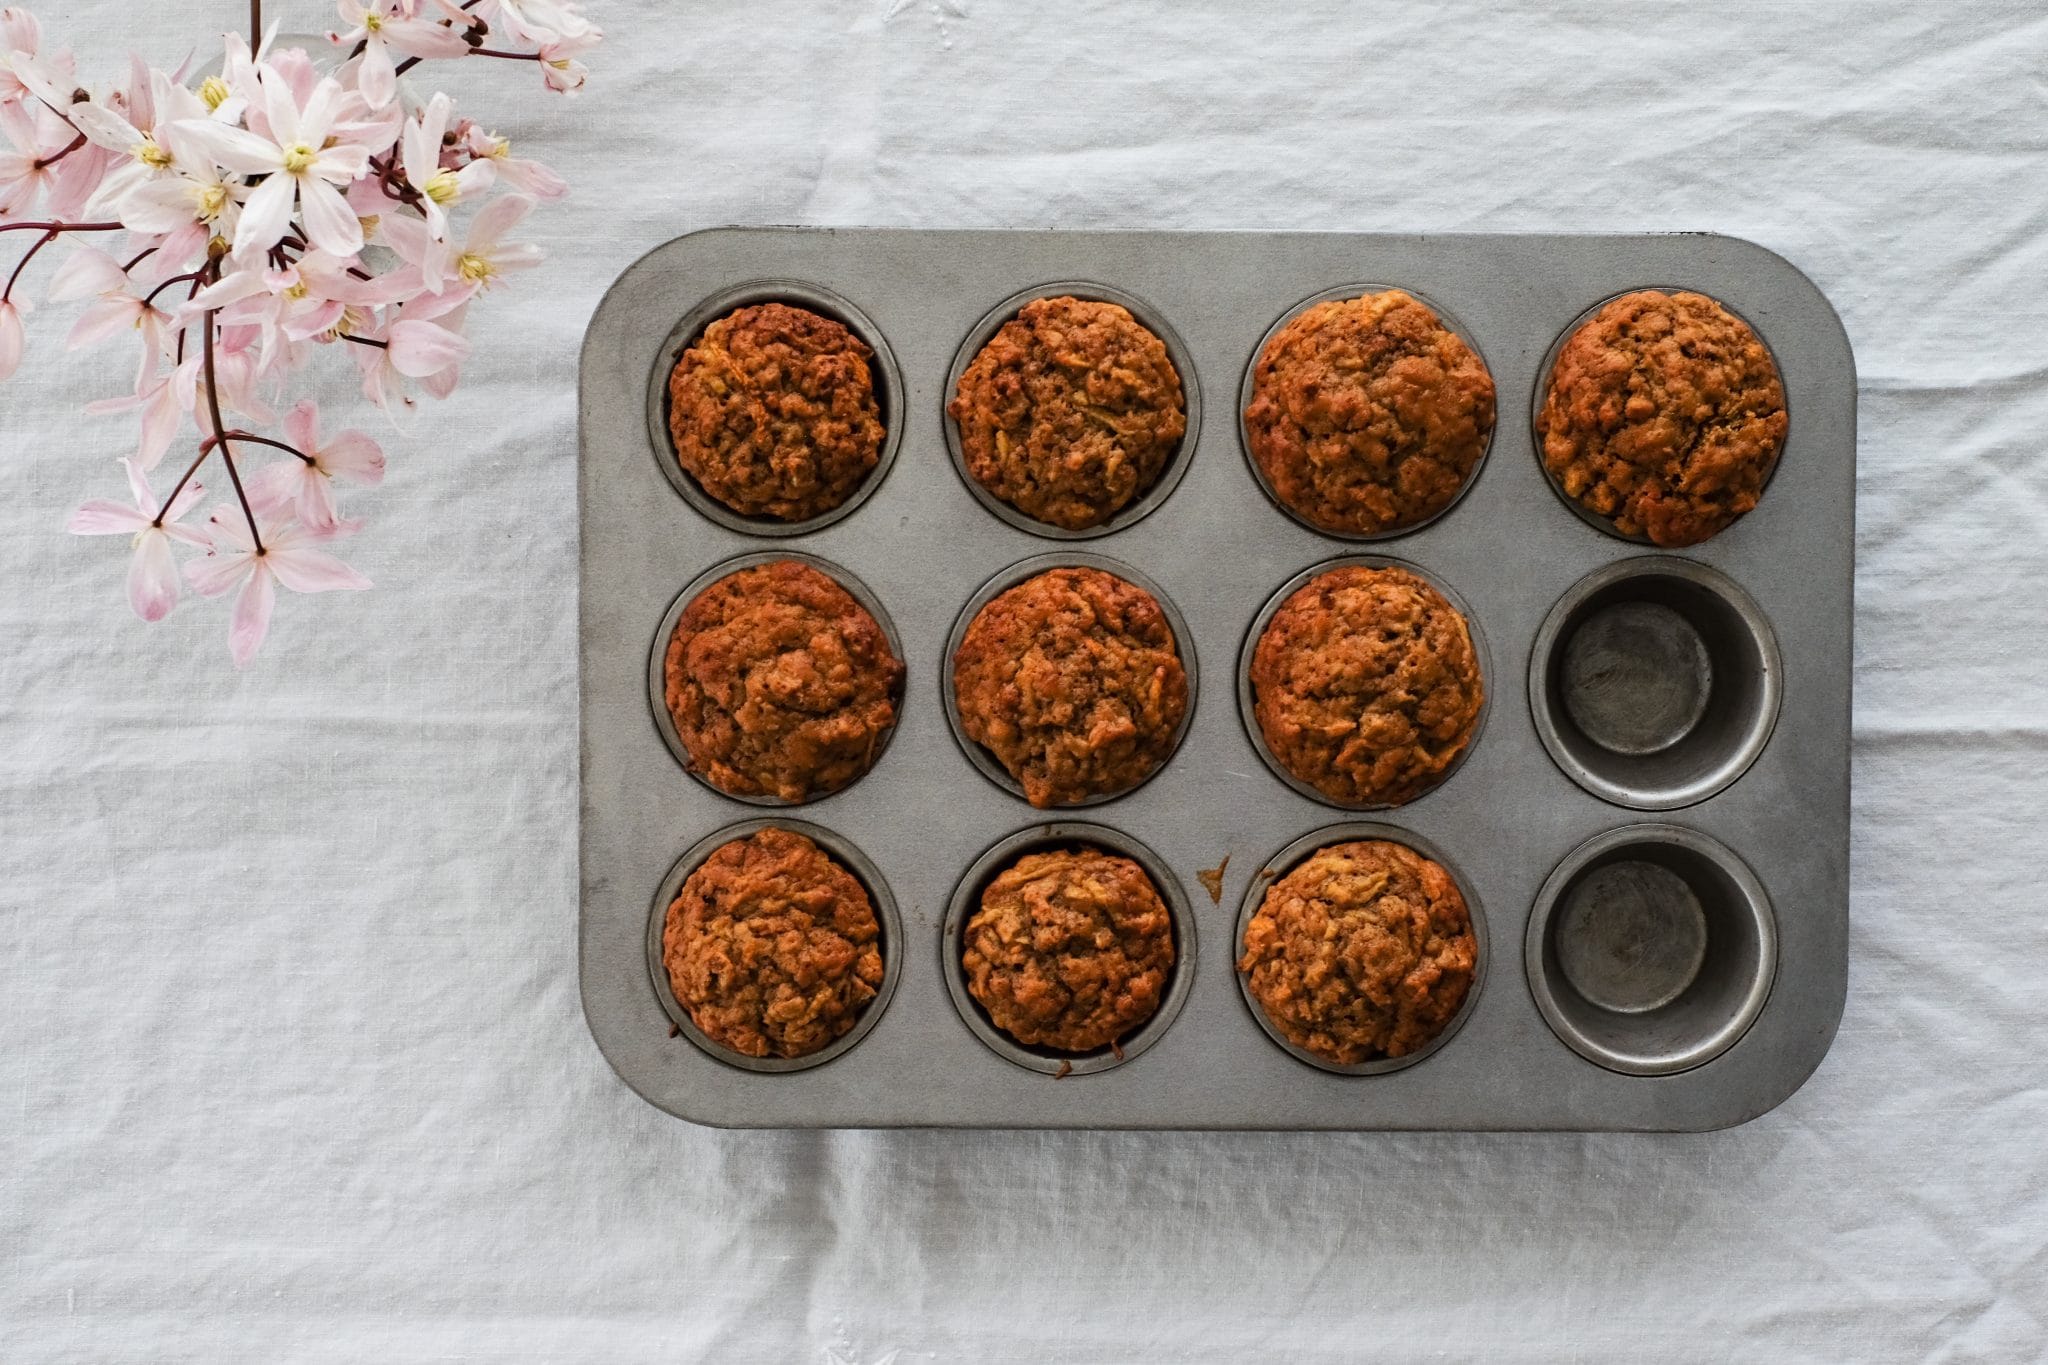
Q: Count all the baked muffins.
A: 10